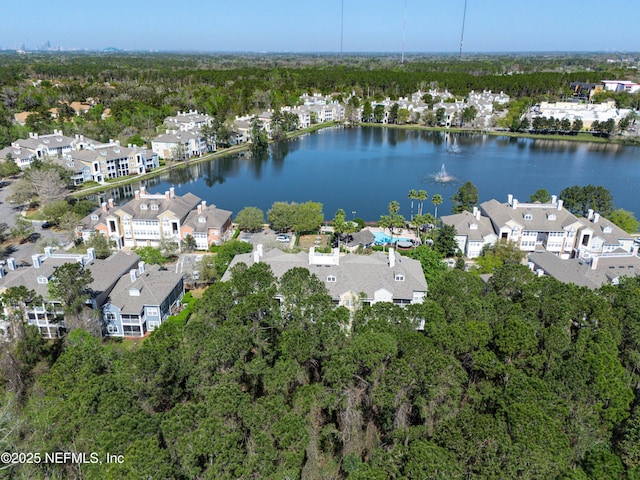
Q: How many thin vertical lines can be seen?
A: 3